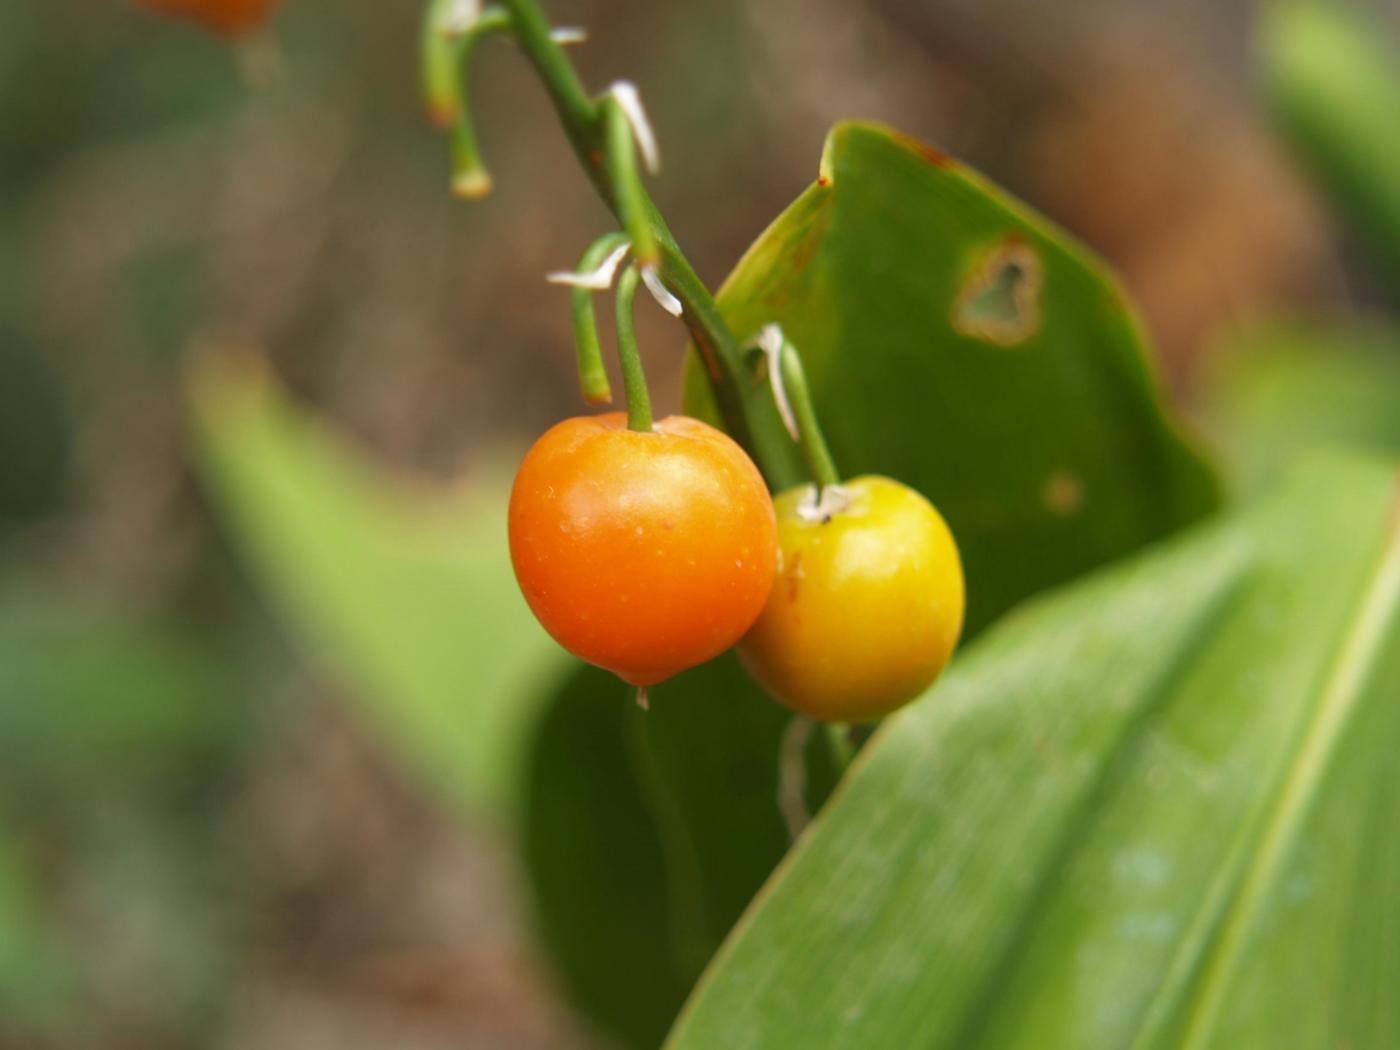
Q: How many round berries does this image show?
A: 2